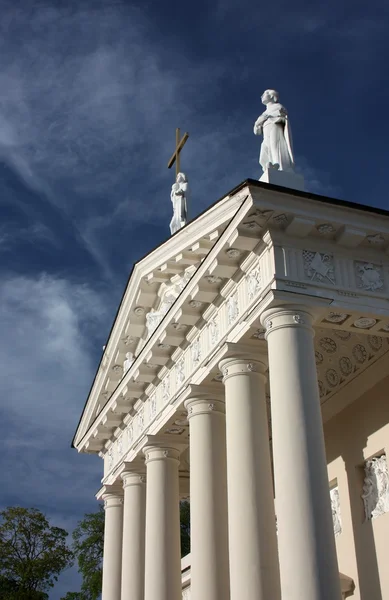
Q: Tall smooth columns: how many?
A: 6